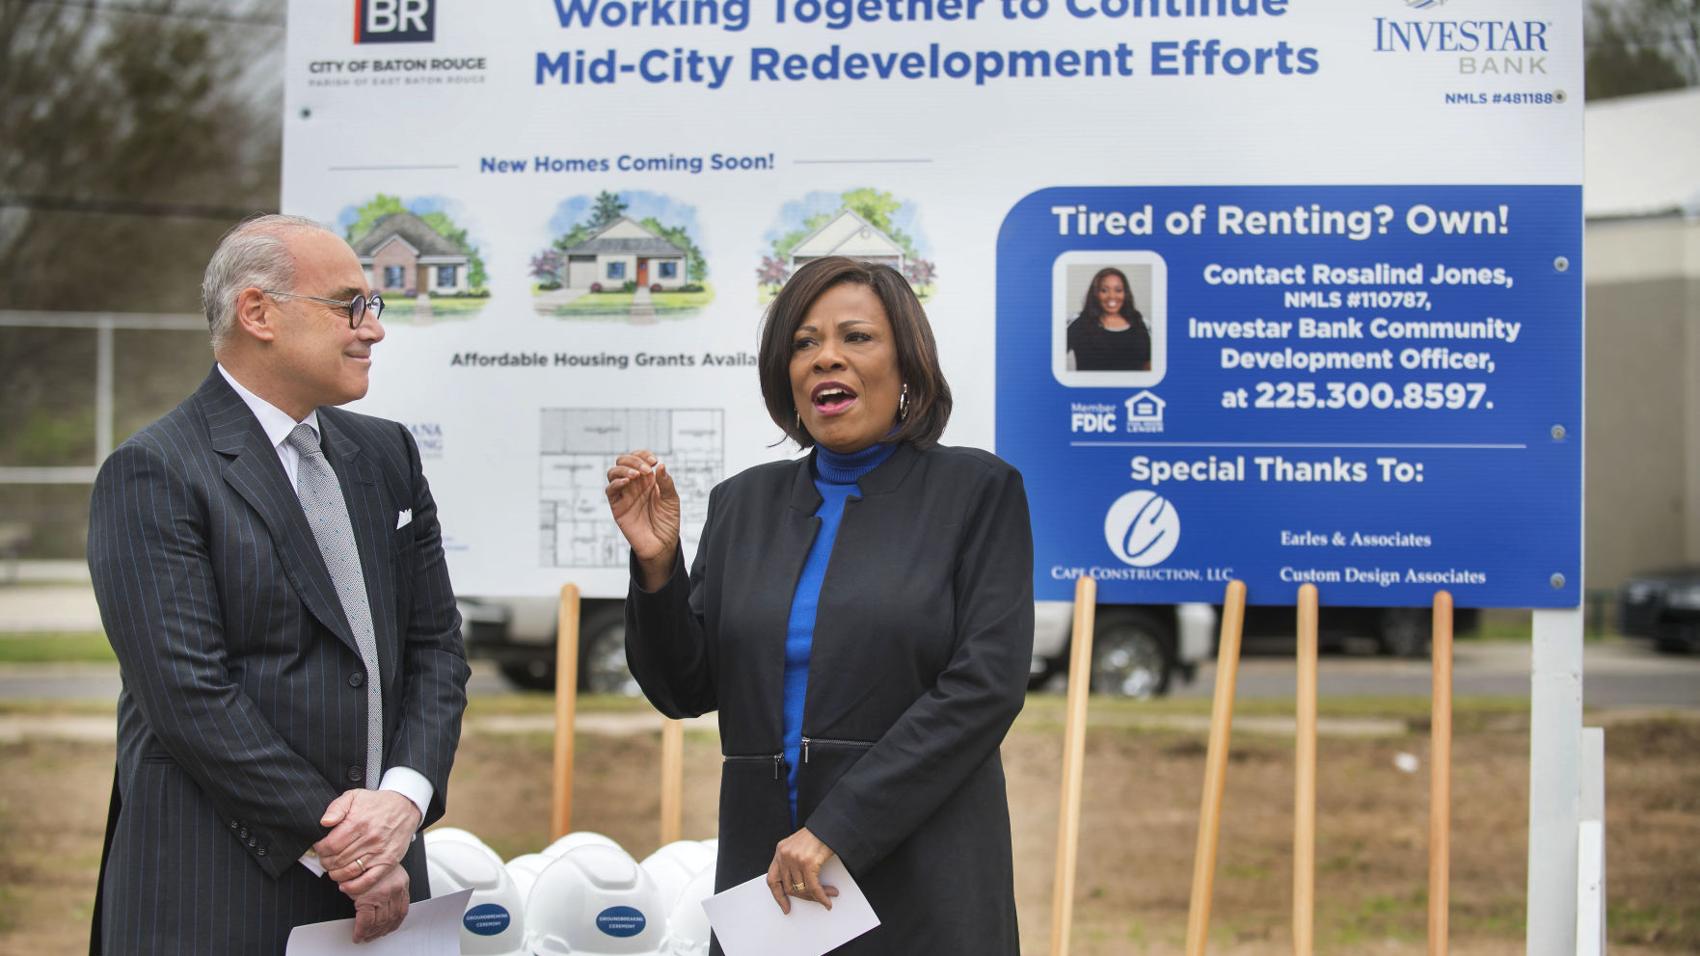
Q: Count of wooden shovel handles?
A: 6